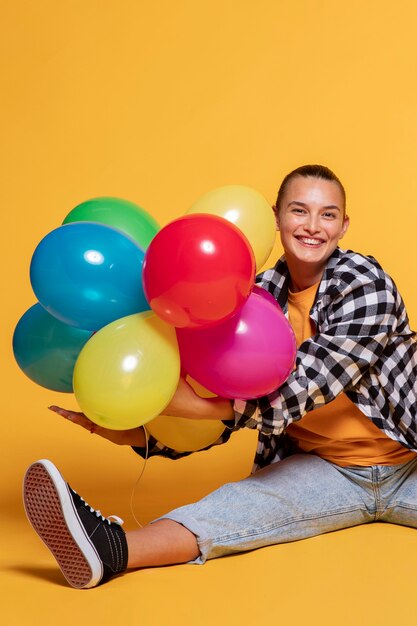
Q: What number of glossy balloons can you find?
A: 8